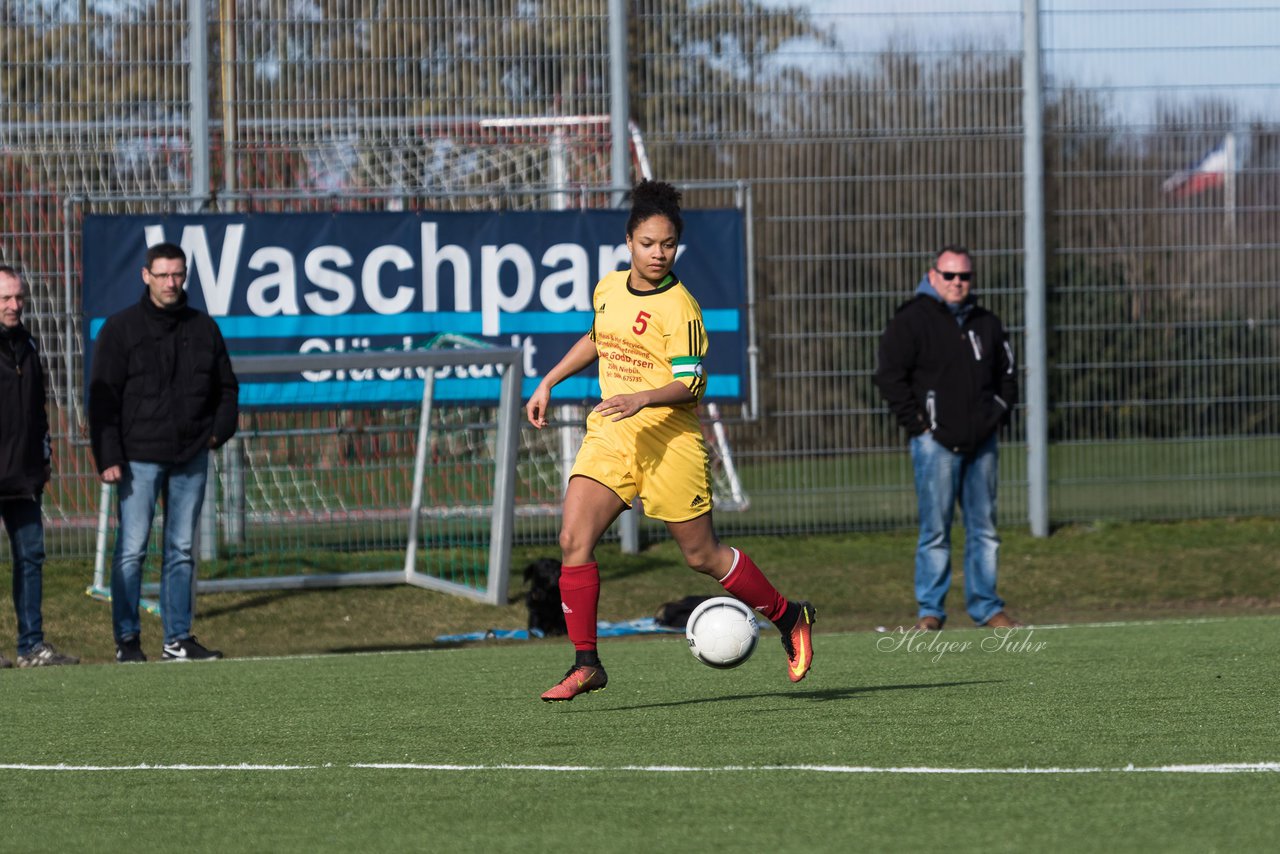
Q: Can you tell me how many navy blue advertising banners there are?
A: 1